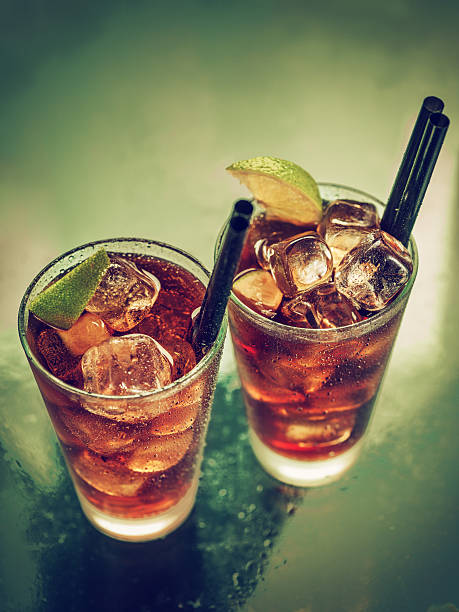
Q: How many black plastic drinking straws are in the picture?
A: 4